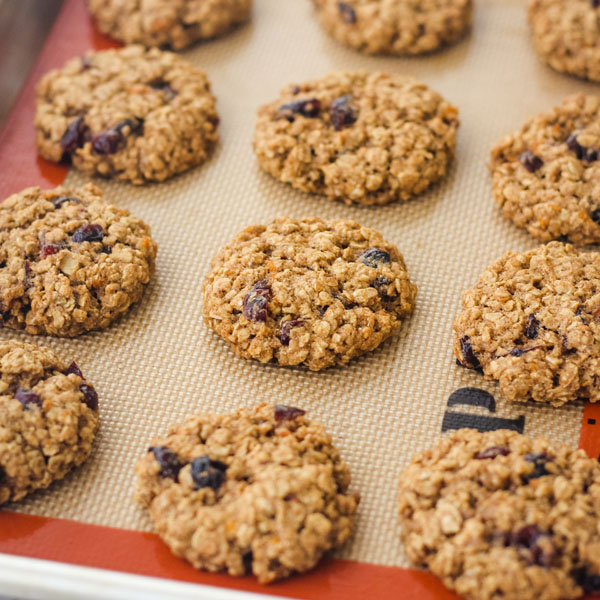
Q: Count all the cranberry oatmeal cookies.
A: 12